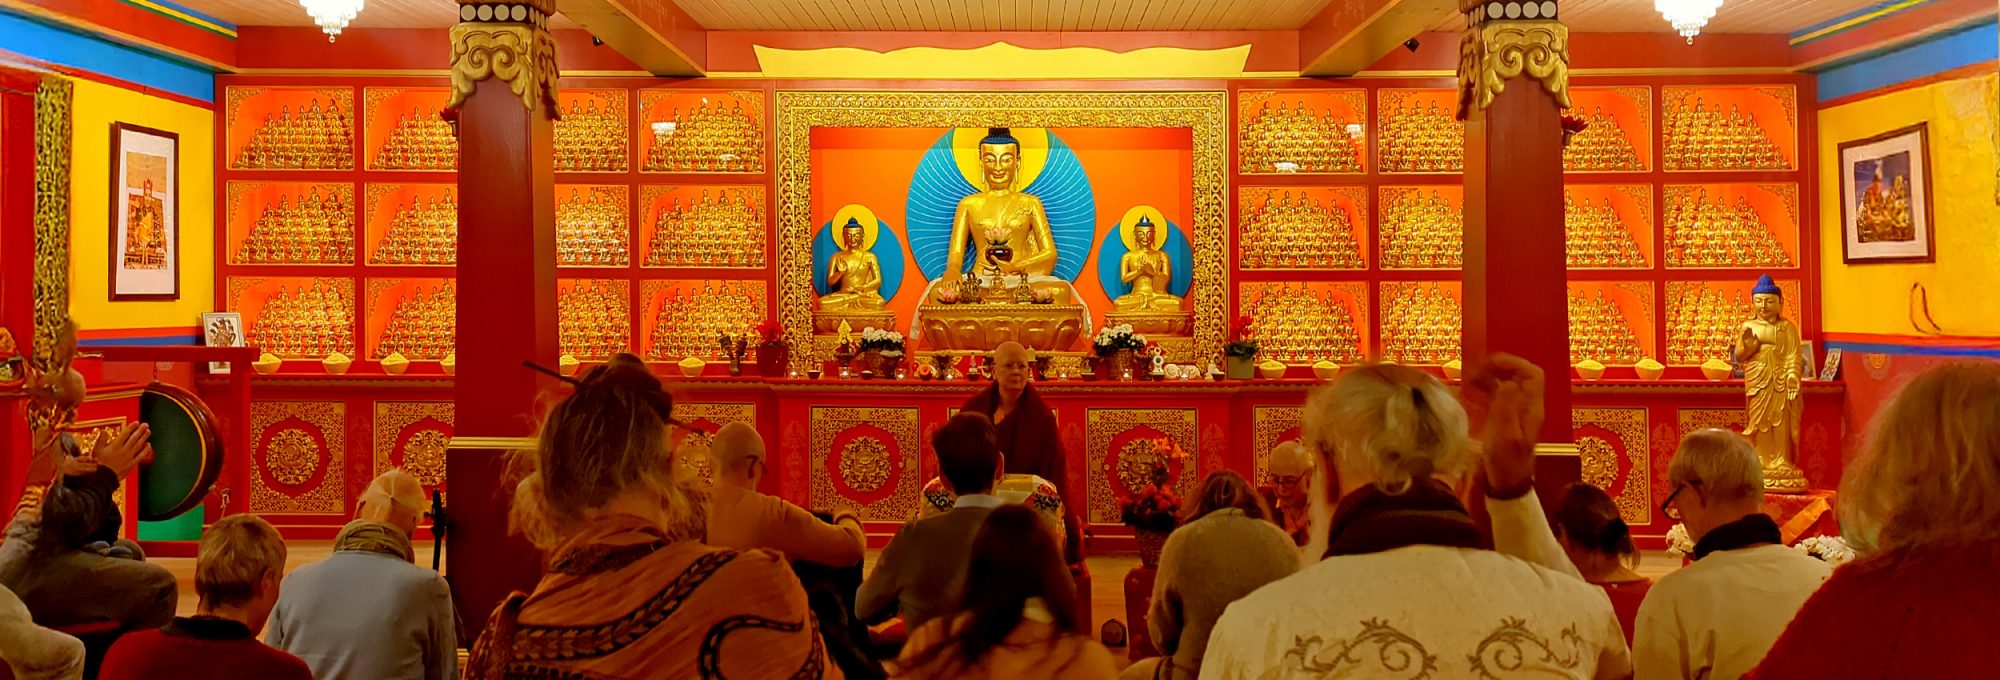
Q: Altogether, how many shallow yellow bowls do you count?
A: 12